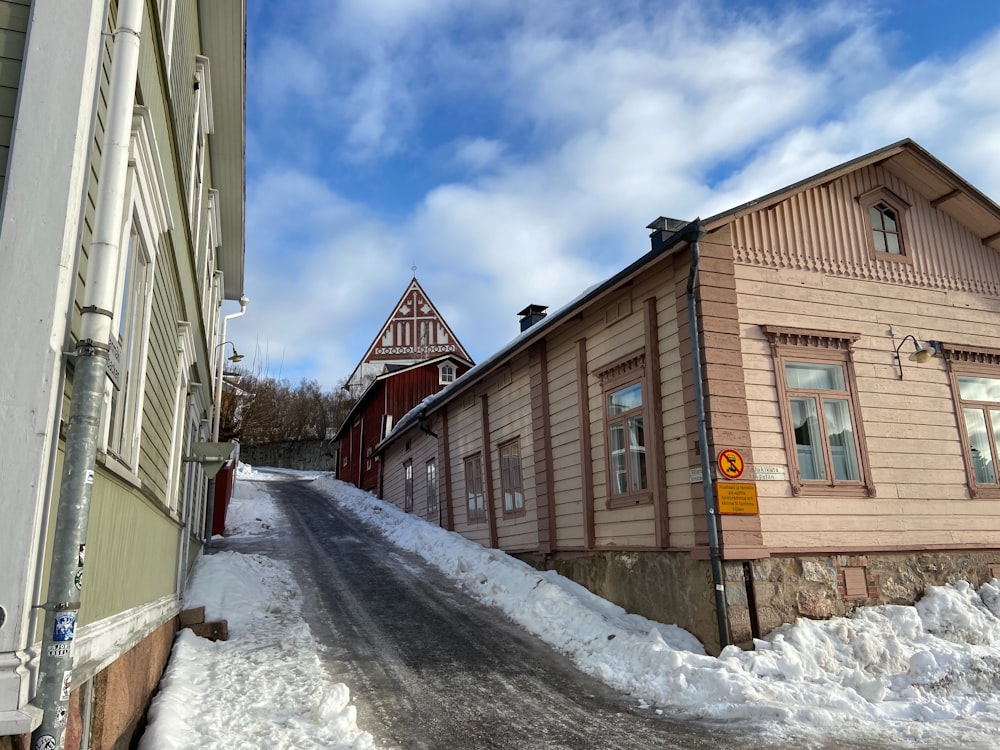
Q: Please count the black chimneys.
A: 2